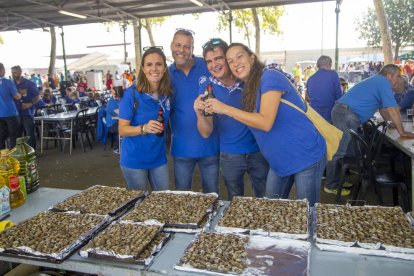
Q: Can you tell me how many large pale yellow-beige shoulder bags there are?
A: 1